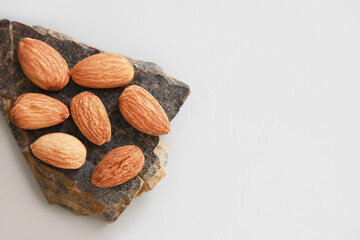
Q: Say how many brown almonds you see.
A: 7